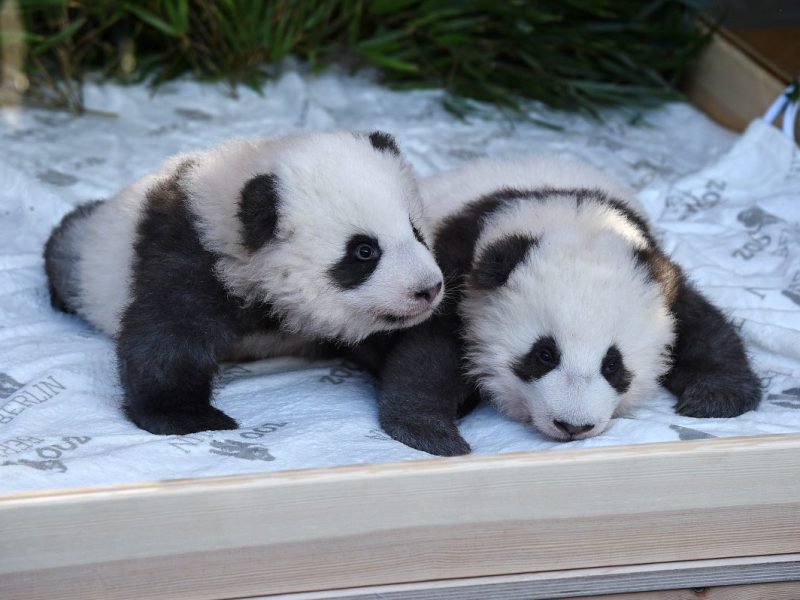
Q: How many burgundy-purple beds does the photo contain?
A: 0